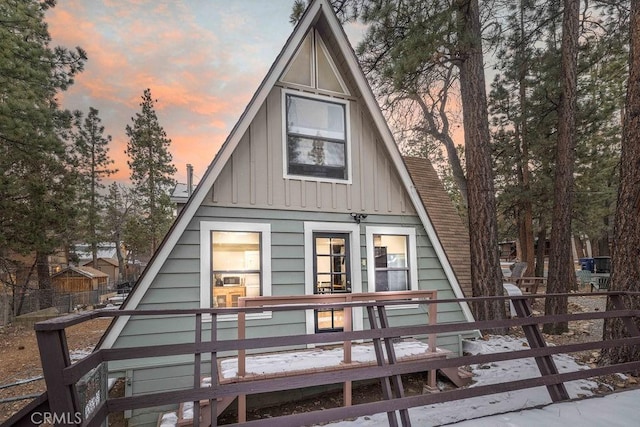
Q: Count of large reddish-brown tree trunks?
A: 3